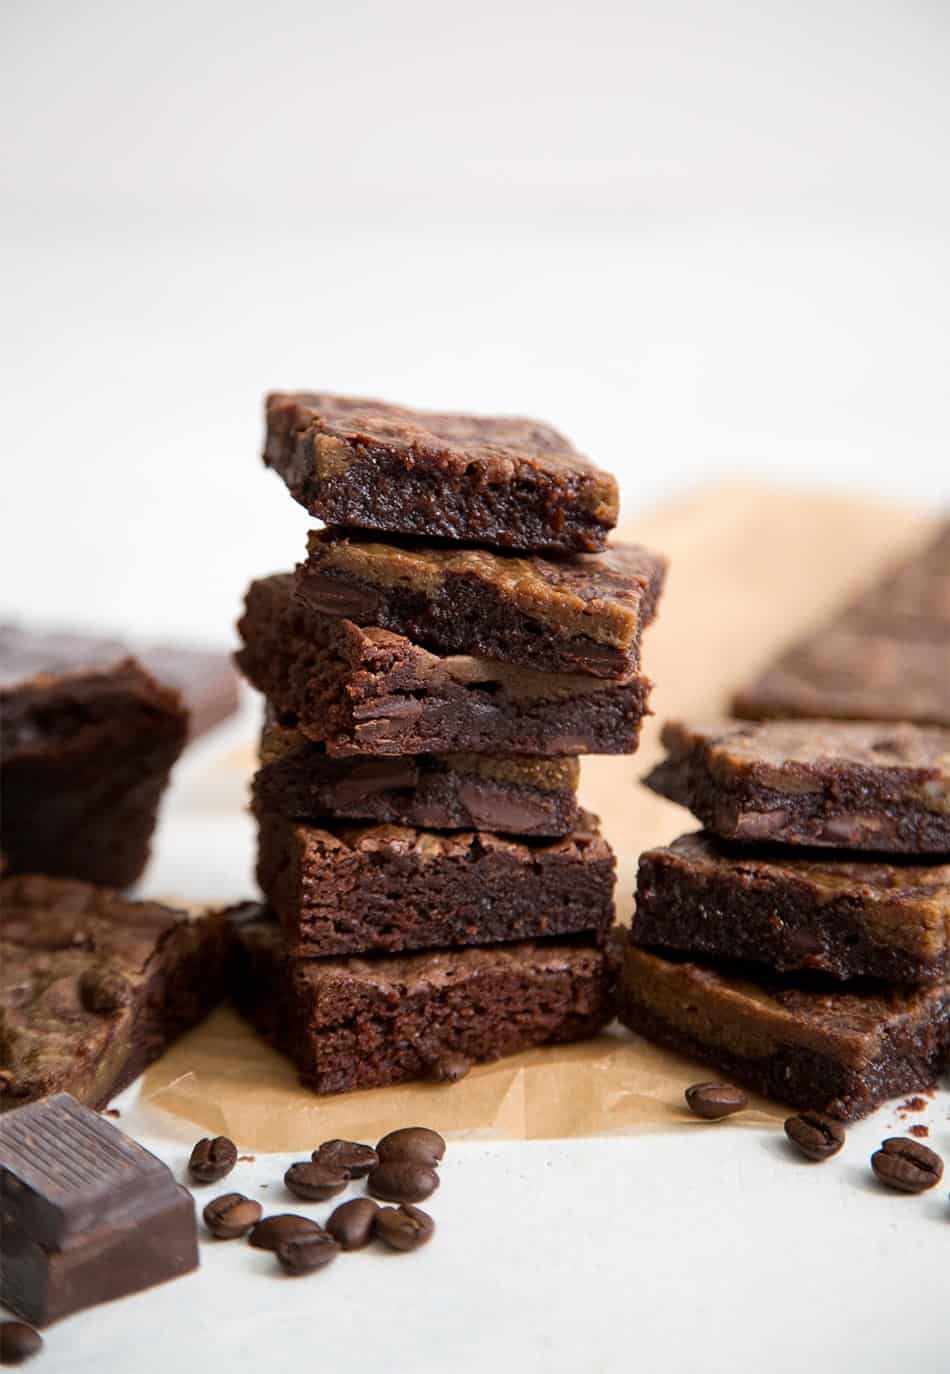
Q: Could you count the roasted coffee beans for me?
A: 14